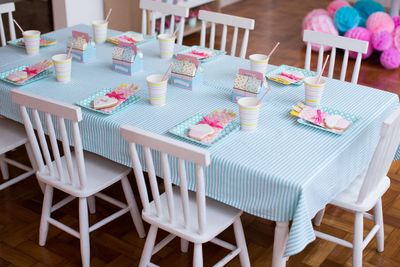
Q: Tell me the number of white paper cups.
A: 8